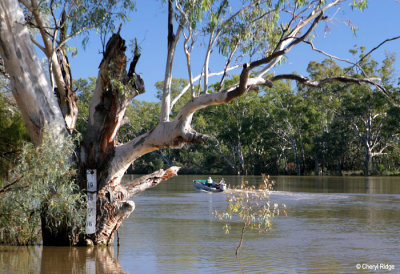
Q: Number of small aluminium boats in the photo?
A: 1